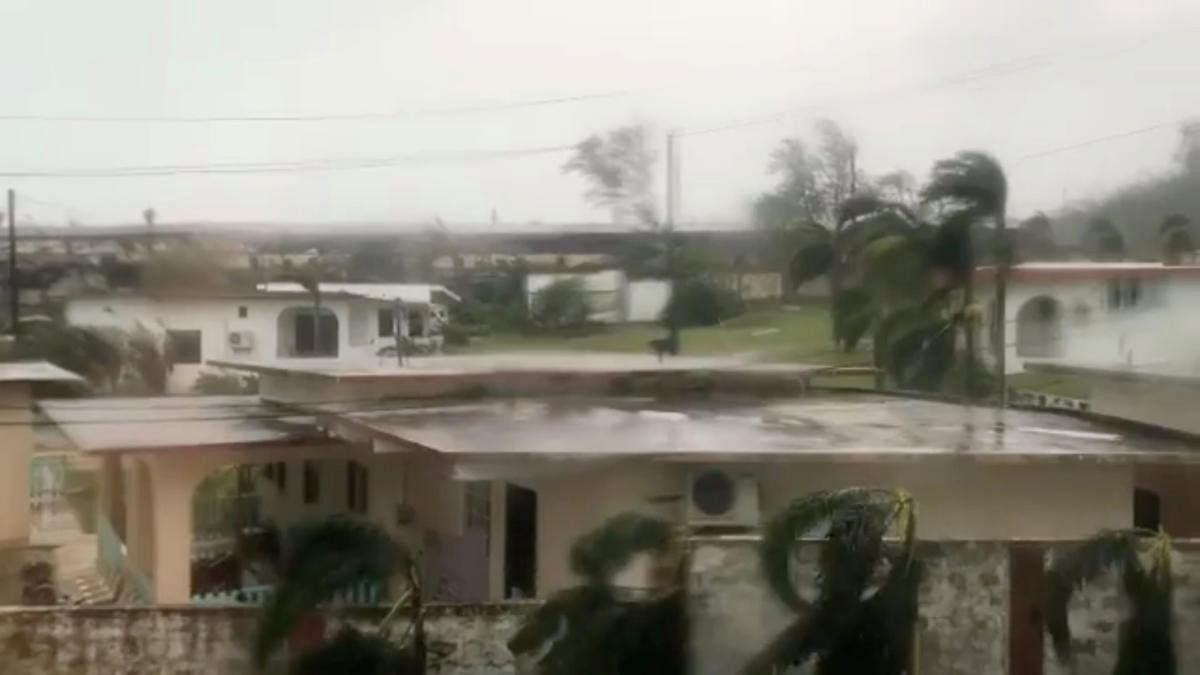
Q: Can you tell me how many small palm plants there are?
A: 4